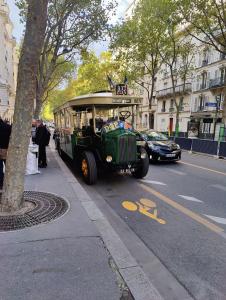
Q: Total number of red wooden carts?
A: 0